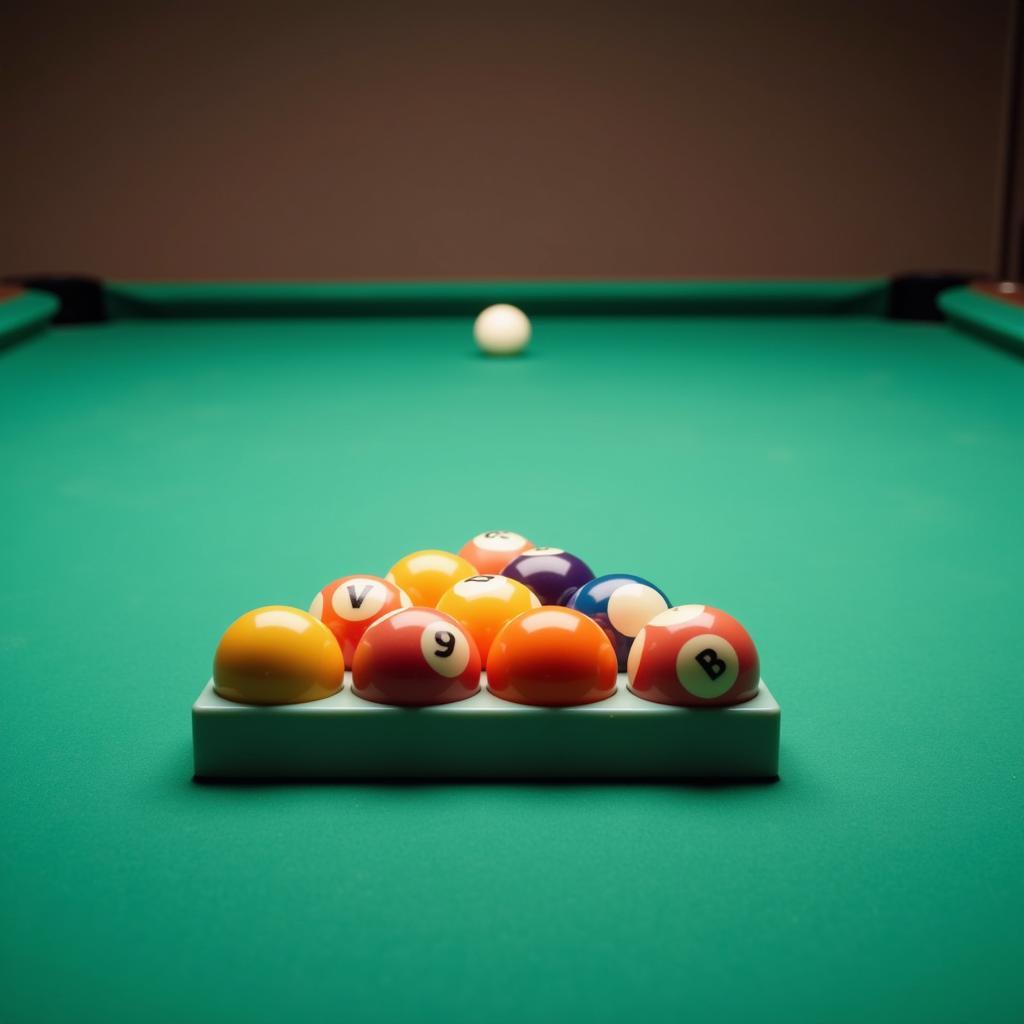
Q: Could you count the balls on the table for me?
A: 11